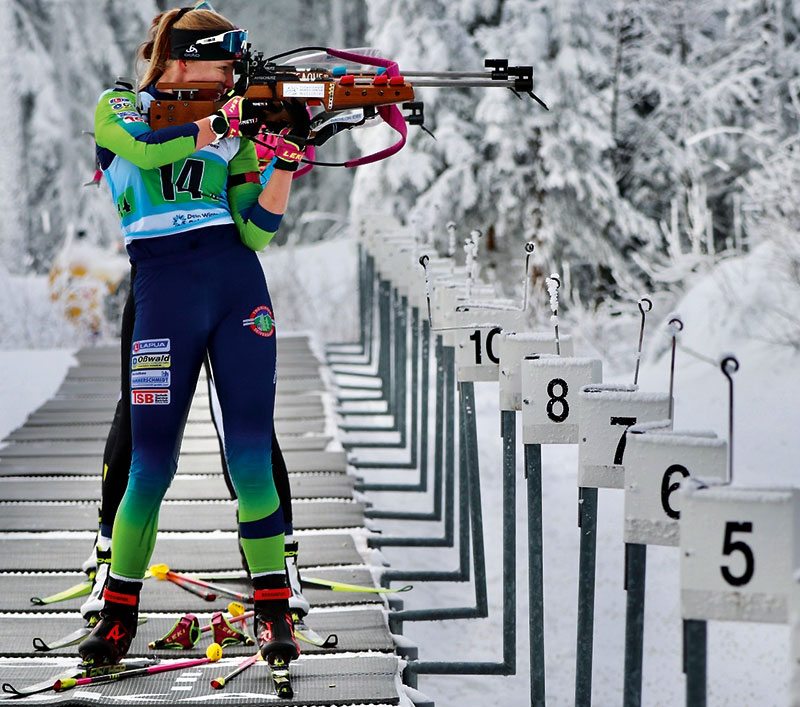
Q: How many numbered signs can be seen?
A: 5